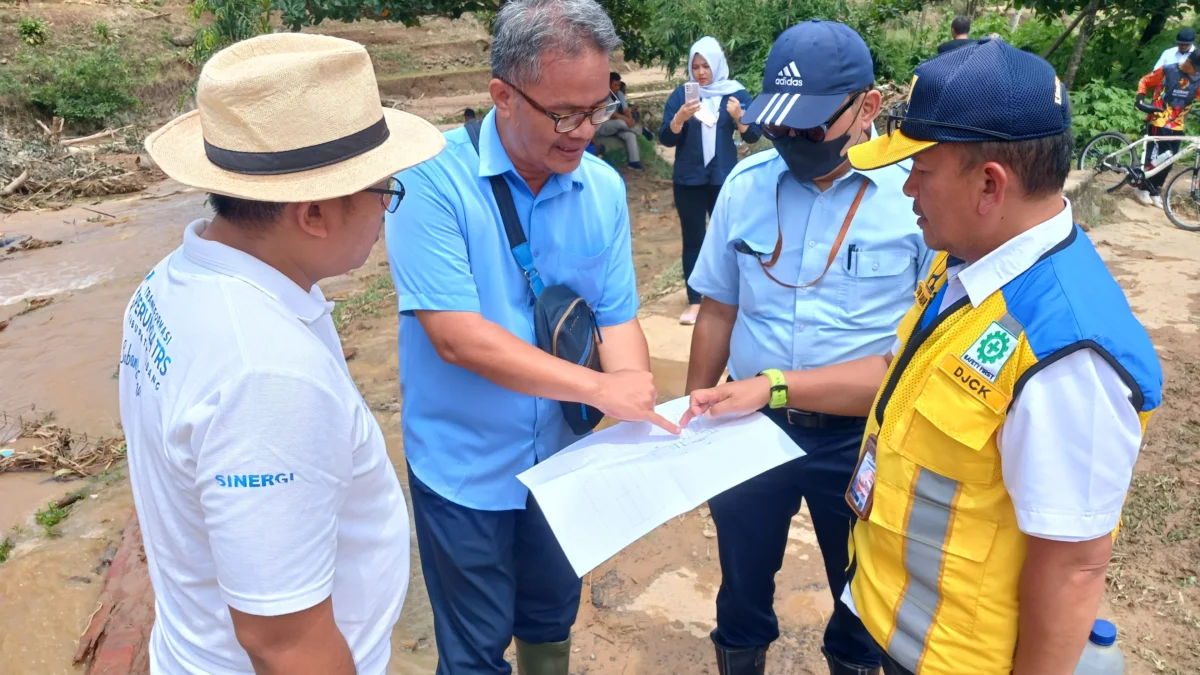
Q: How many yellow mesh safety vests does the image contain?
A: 1